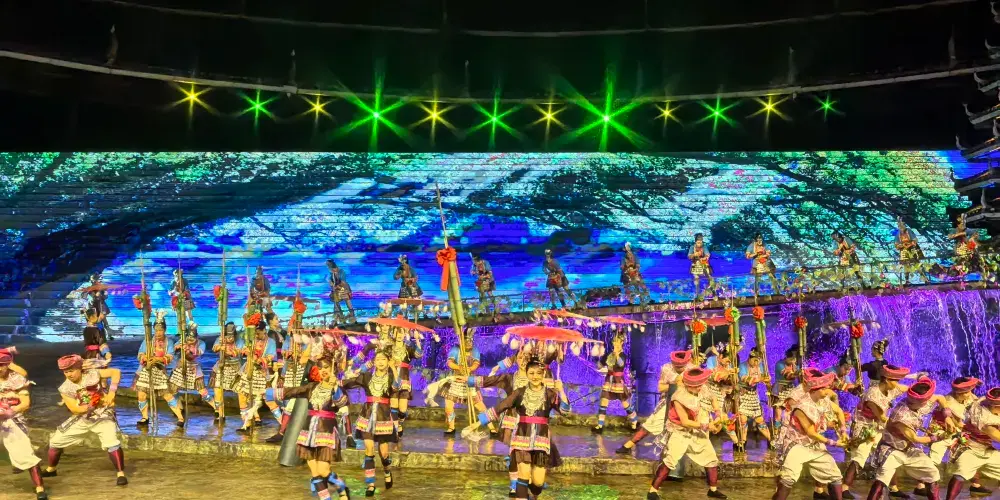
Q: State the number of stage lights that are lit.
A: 12